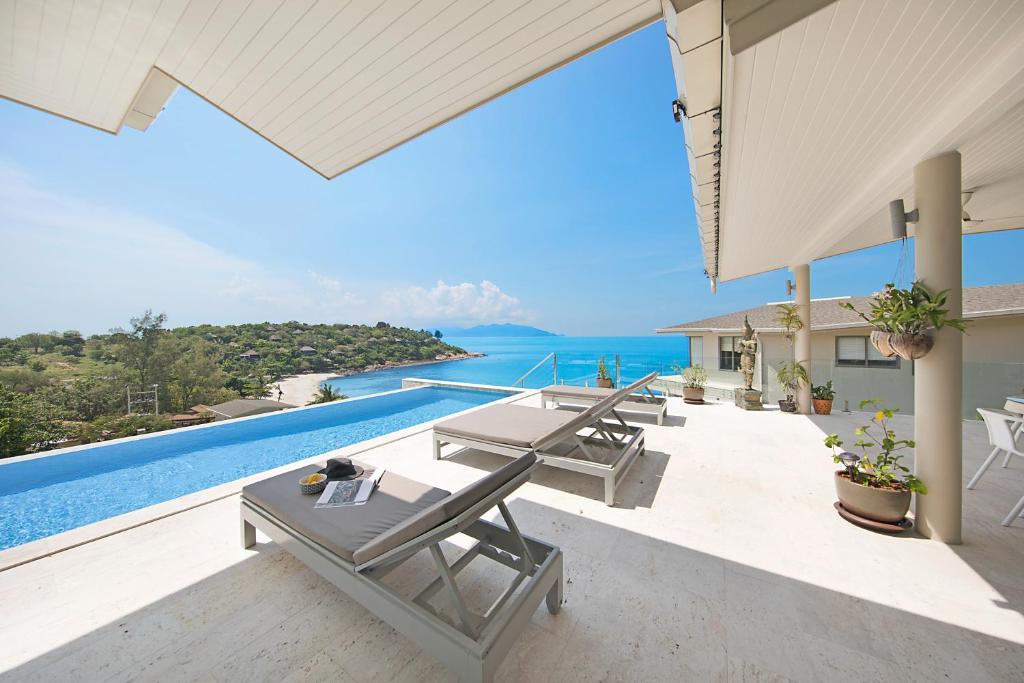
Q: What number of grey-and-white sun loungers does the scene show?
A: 3